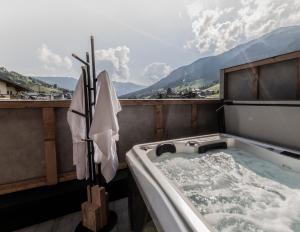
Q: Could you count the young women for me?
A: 0